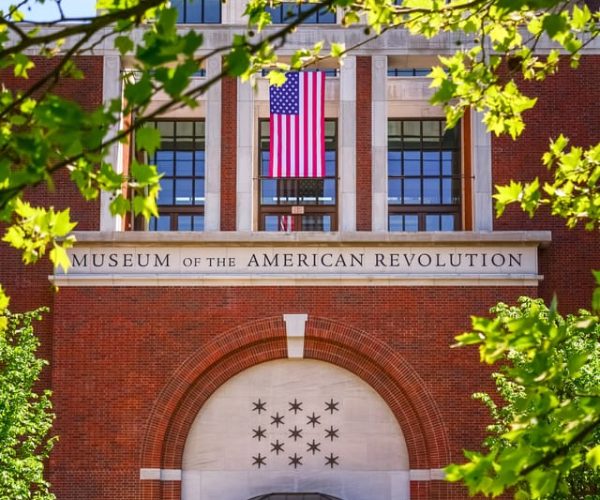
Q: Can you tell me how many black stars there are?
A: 13